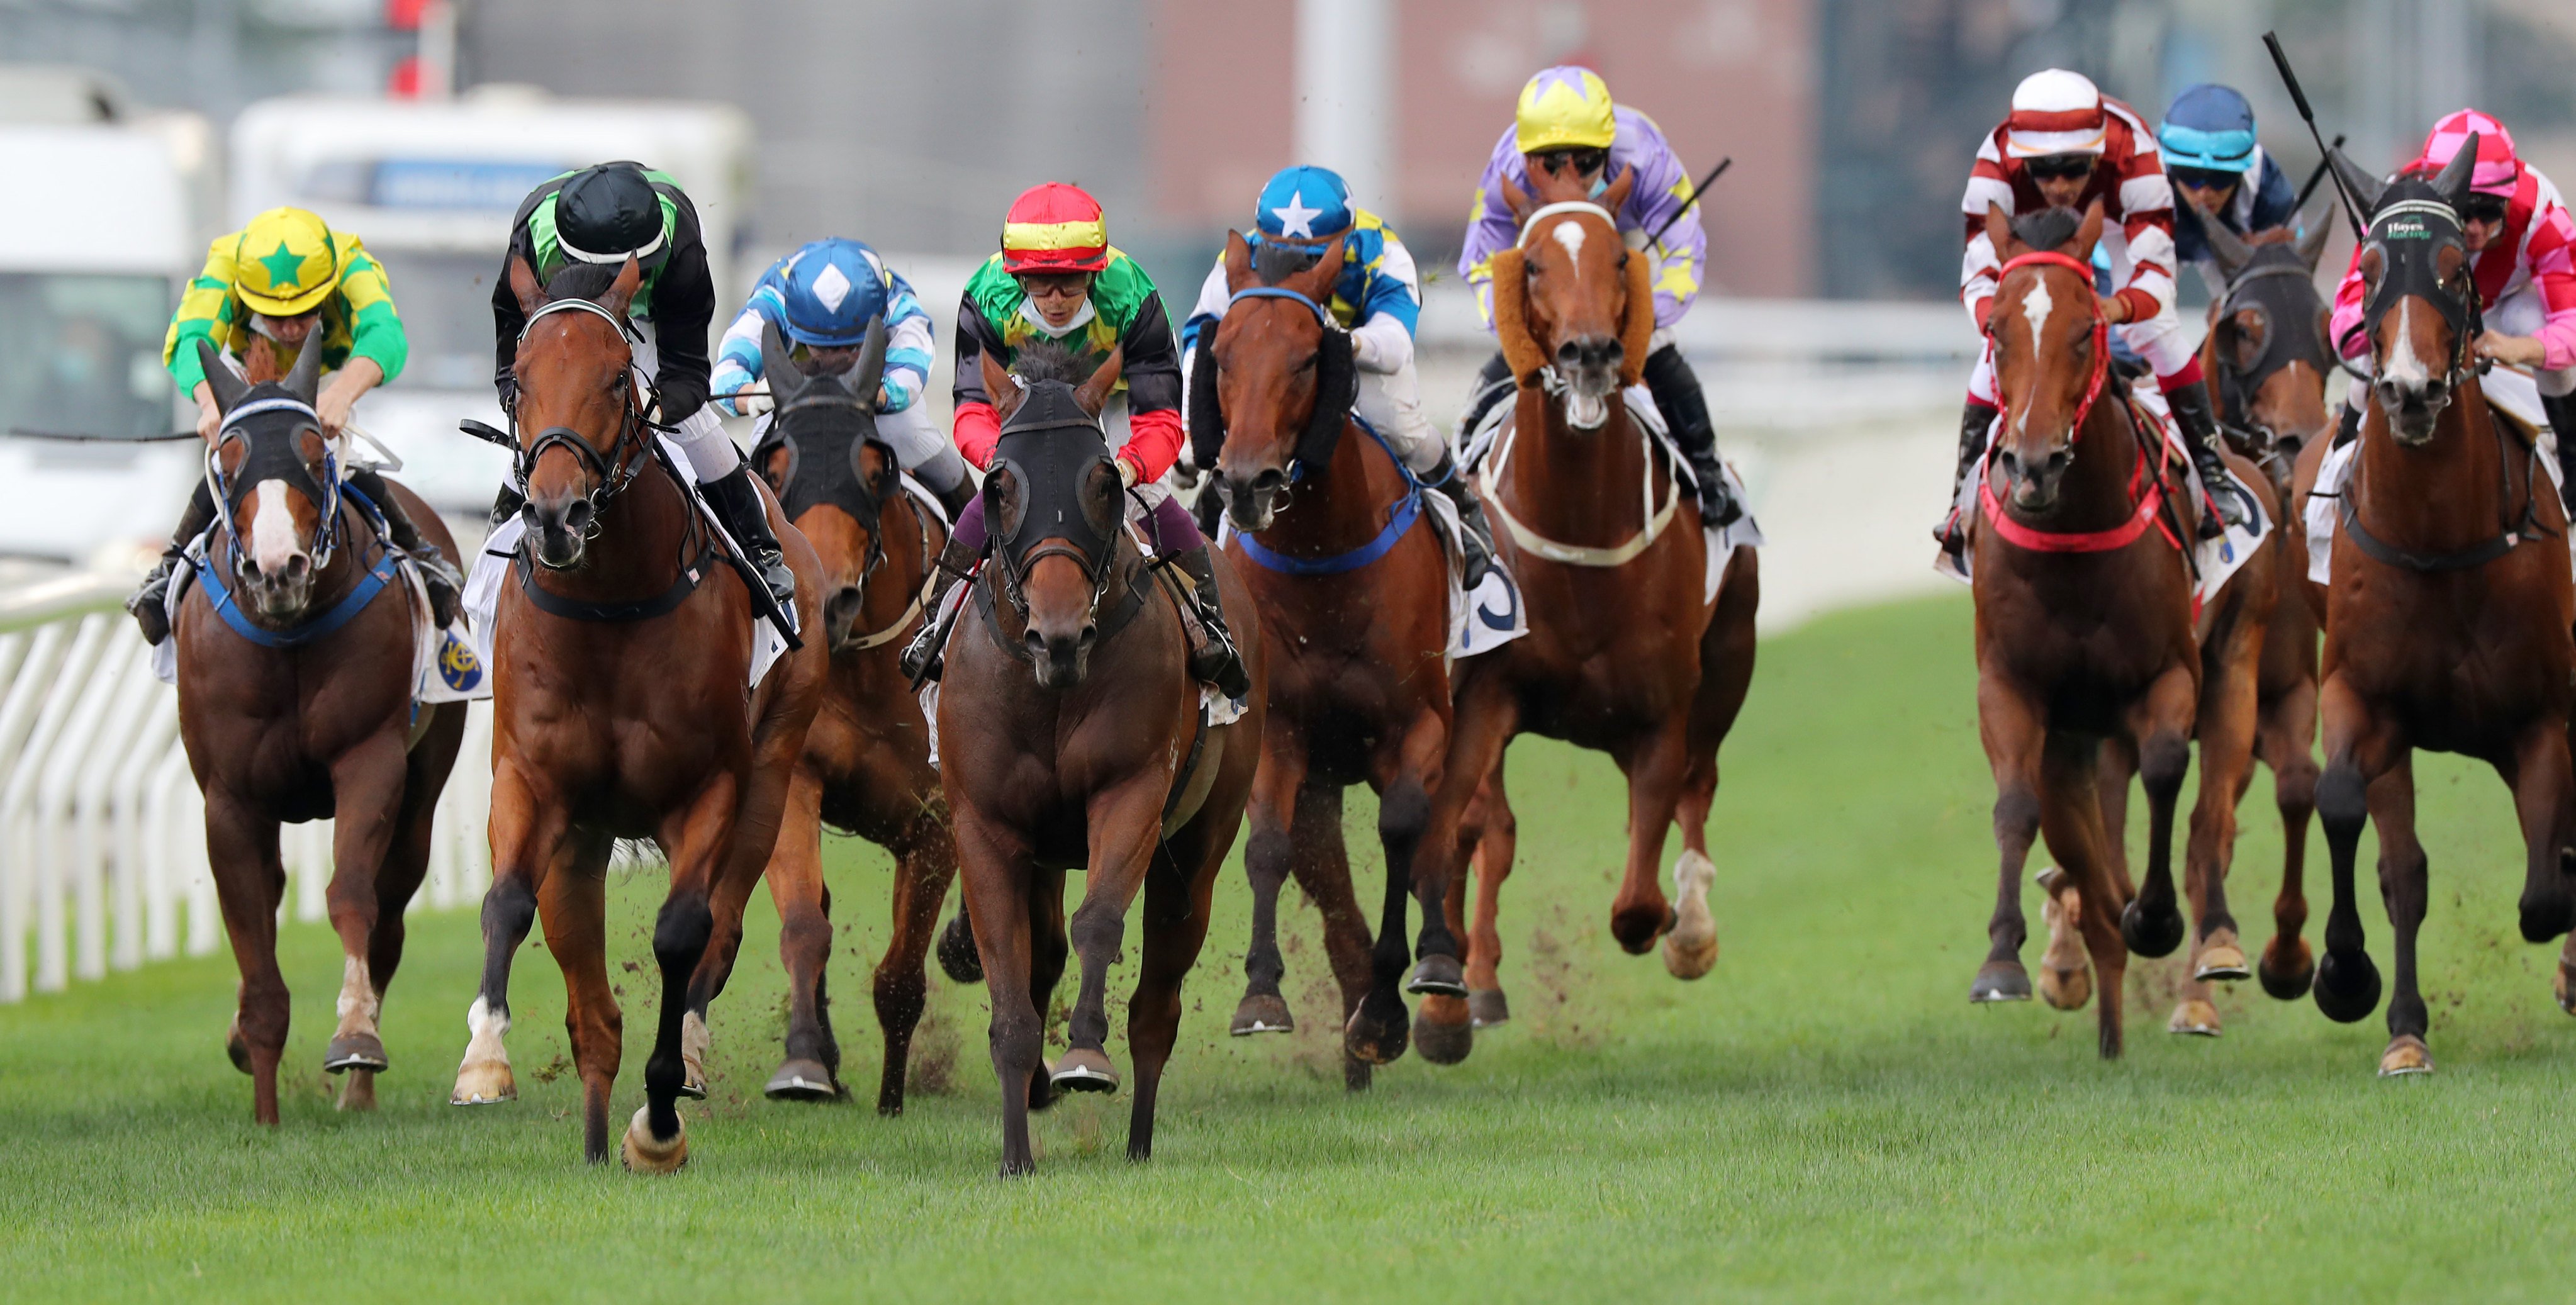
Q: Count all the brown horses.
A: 9